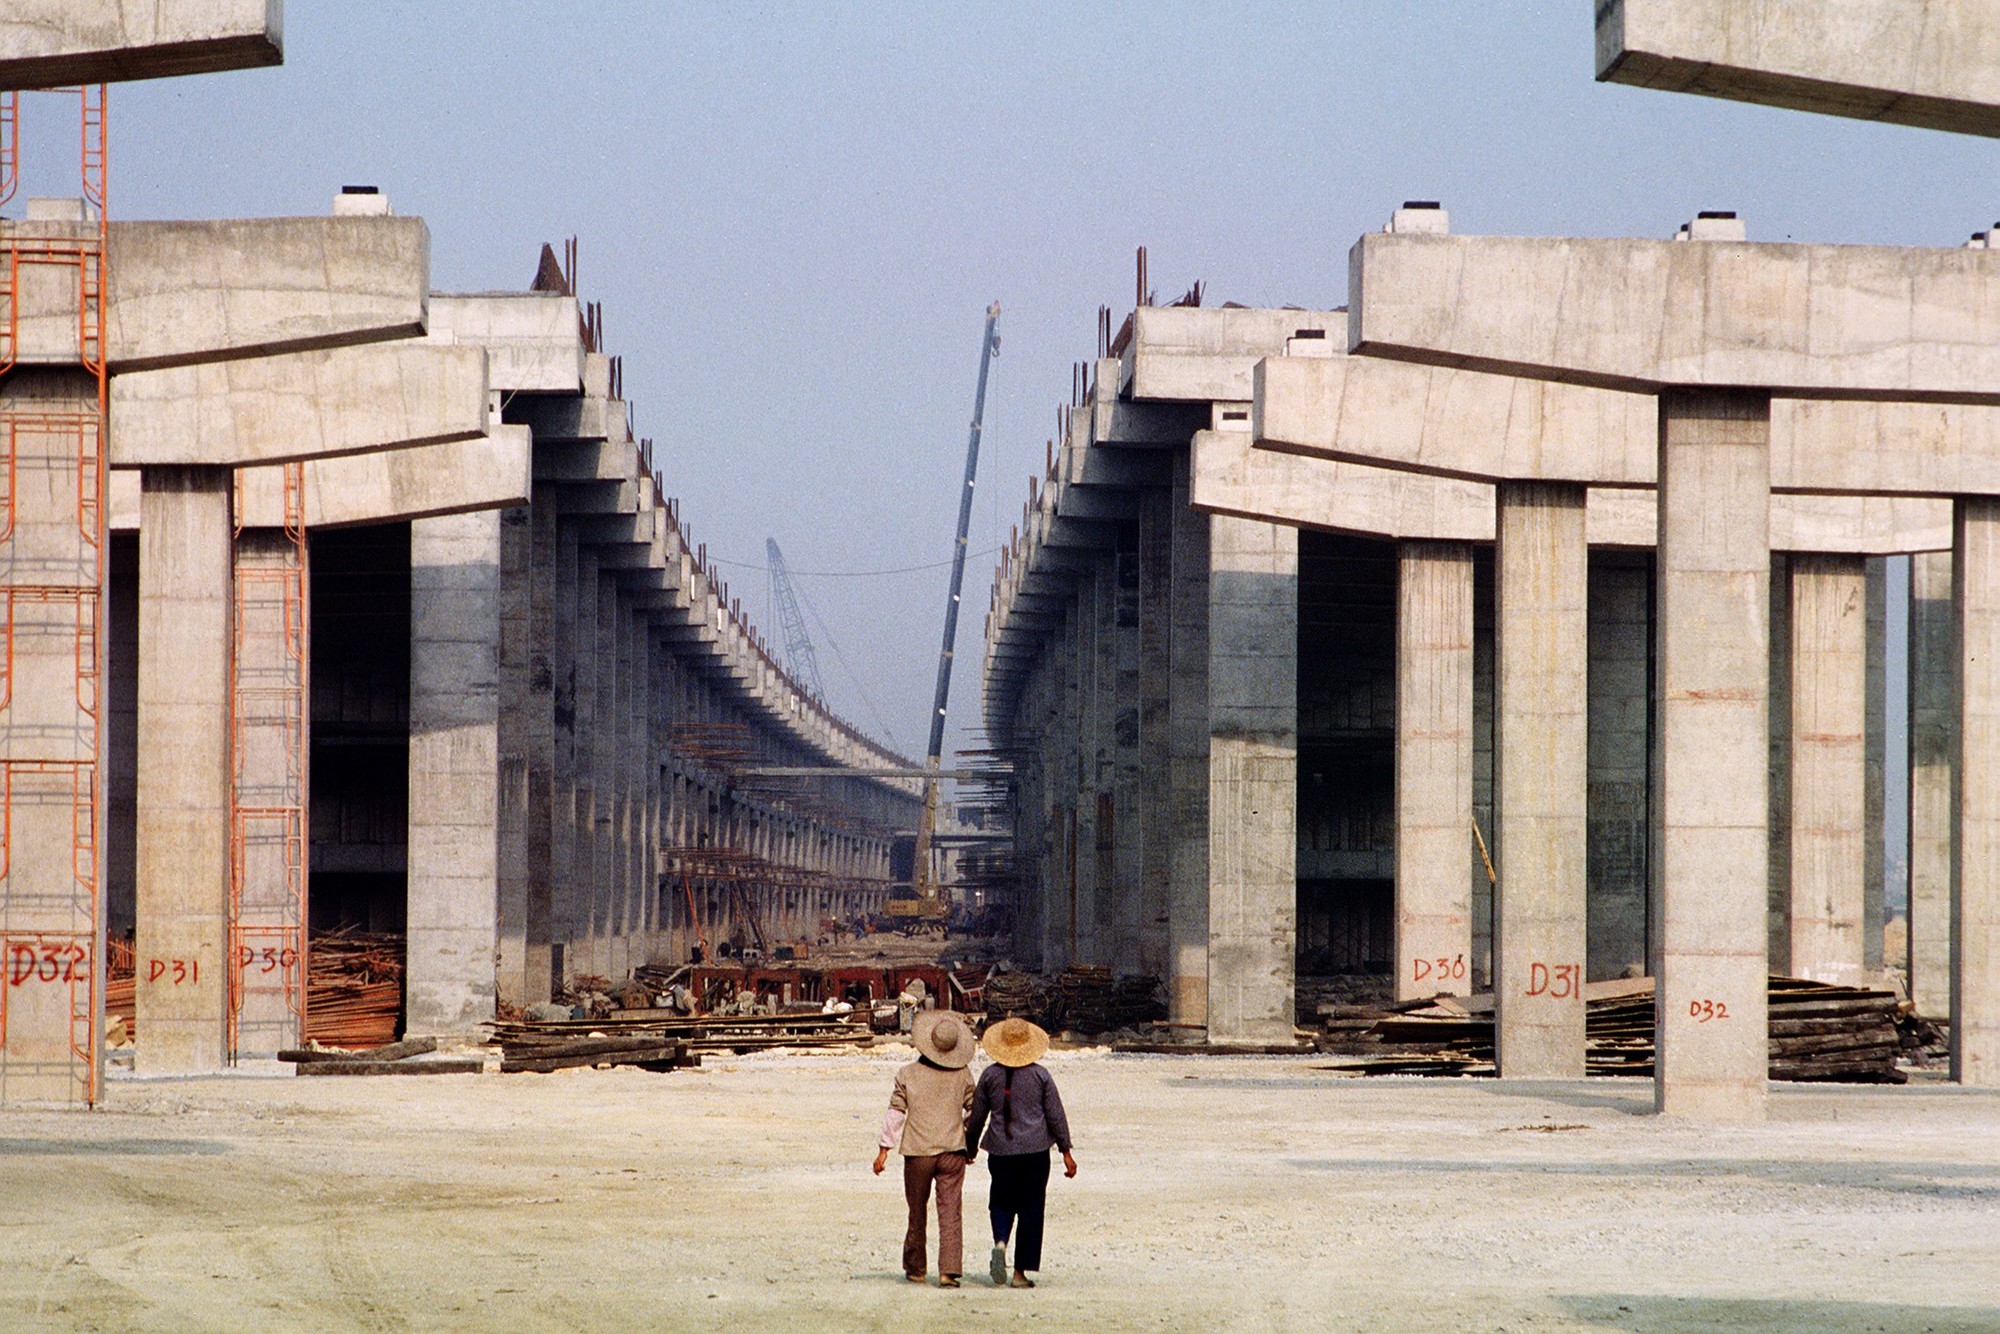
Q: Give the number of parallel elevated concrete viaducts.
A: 2